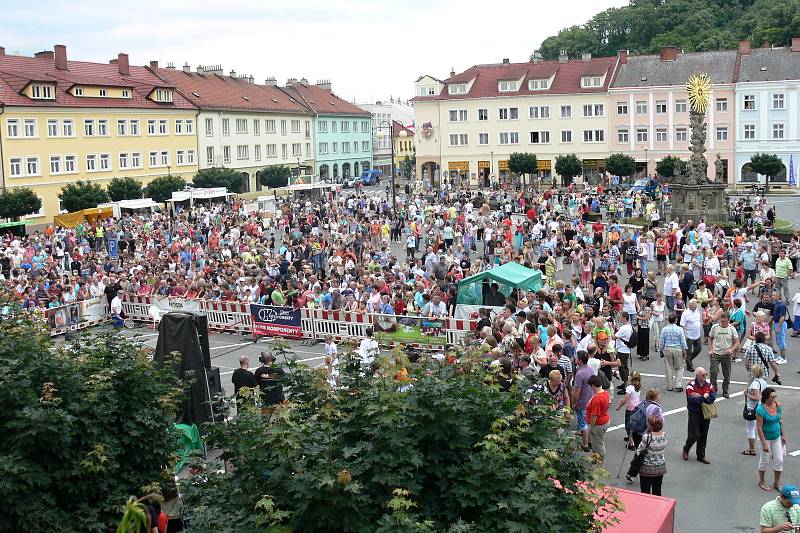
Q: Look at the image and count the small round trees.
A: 11